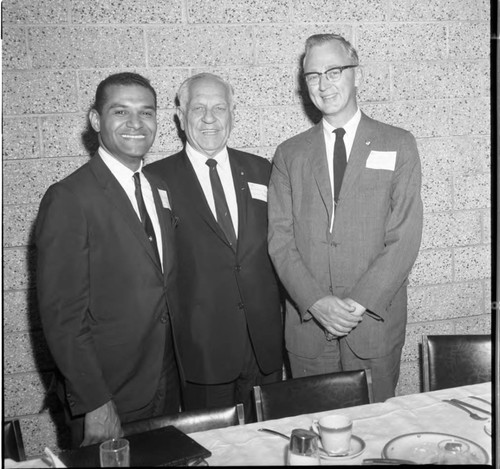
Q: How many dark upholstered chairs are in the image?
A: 4